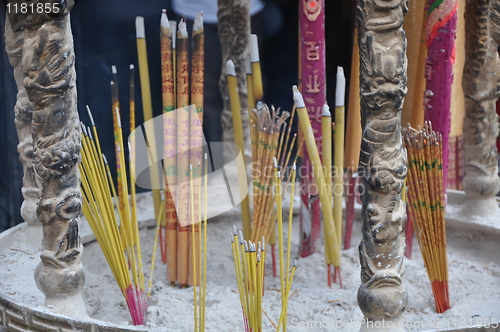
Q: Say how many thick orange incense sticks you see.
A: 3